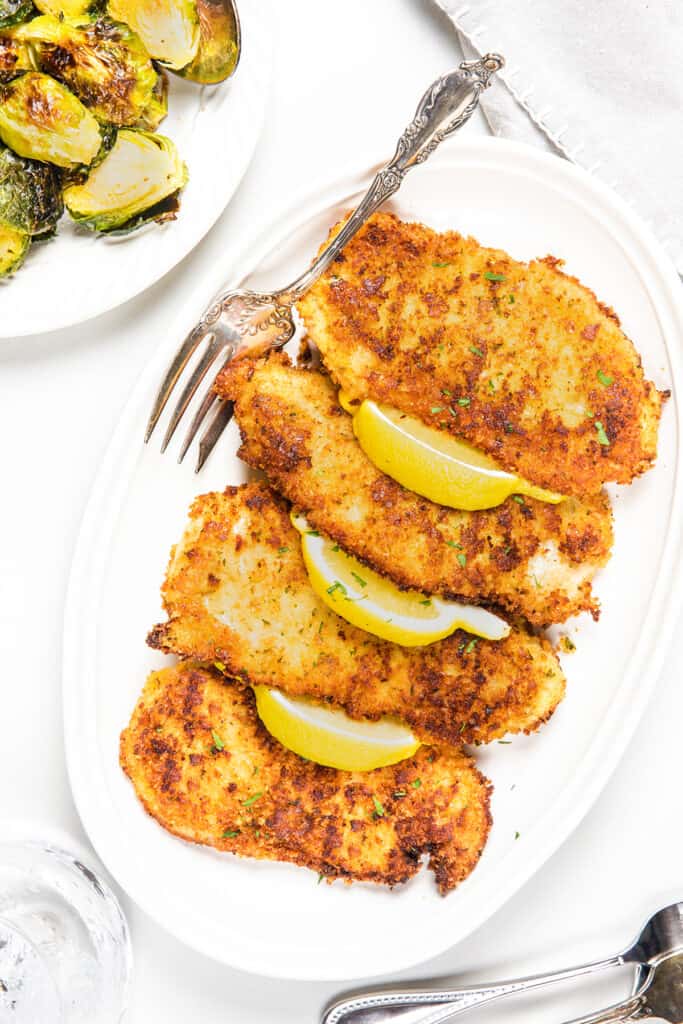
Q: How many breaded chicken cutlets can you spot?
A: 4